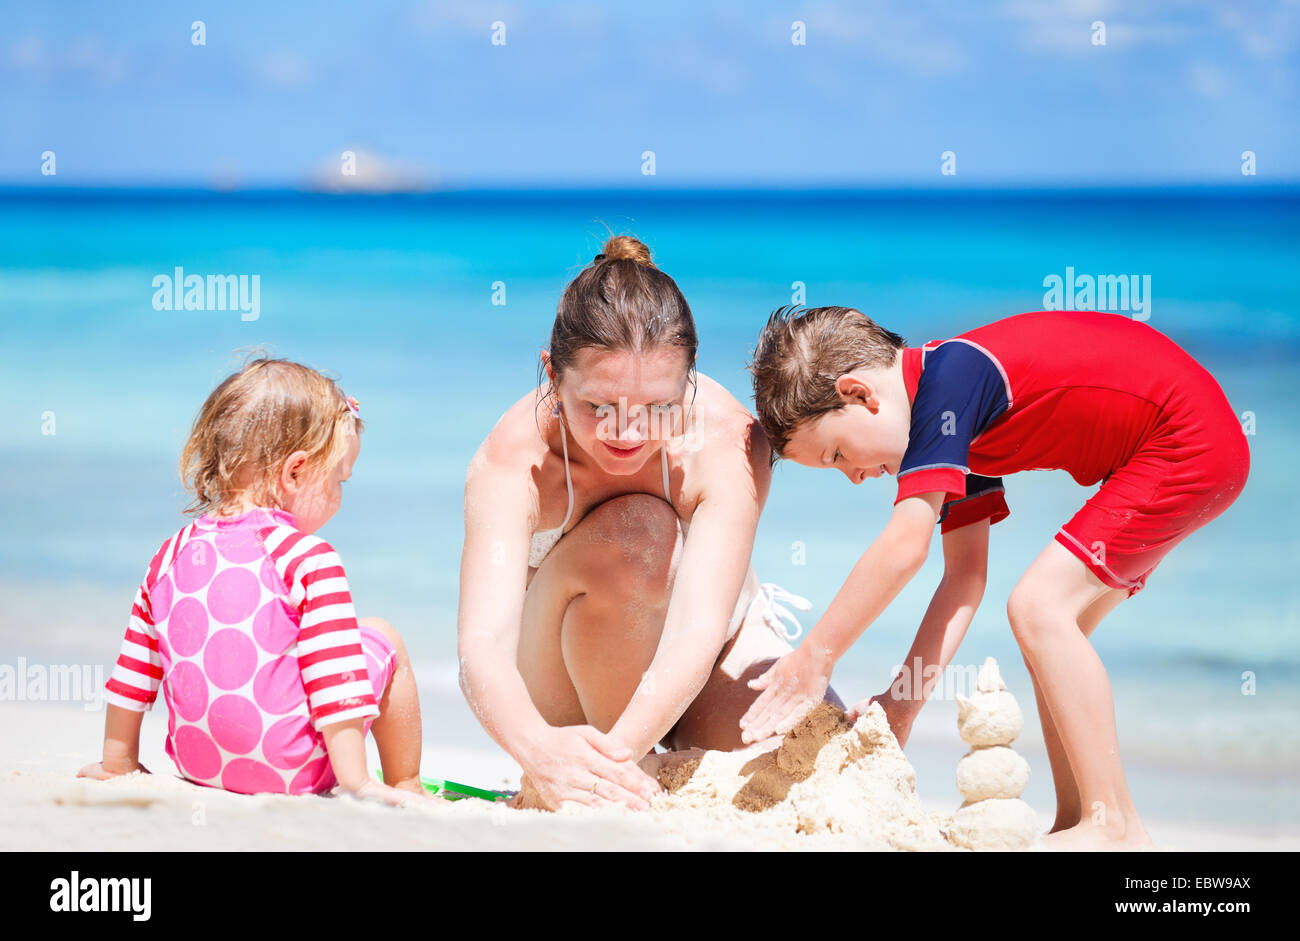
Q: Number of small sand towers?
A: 1